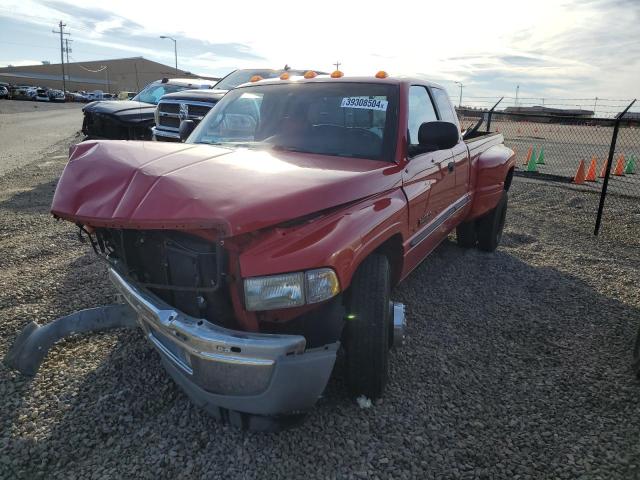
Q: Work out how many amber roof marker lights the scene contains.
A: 5